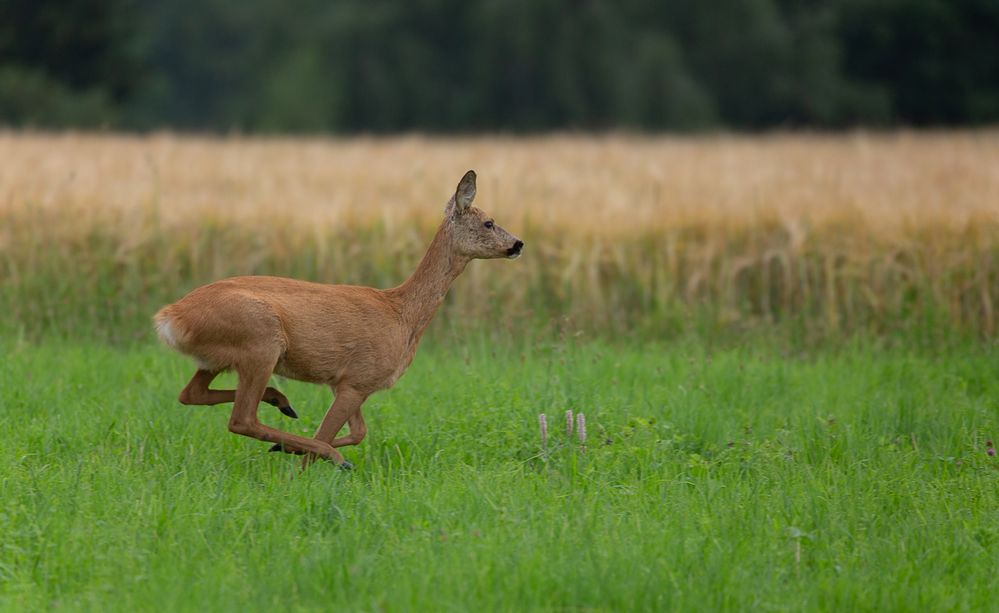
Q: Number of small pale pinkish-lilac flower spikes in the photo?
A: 3